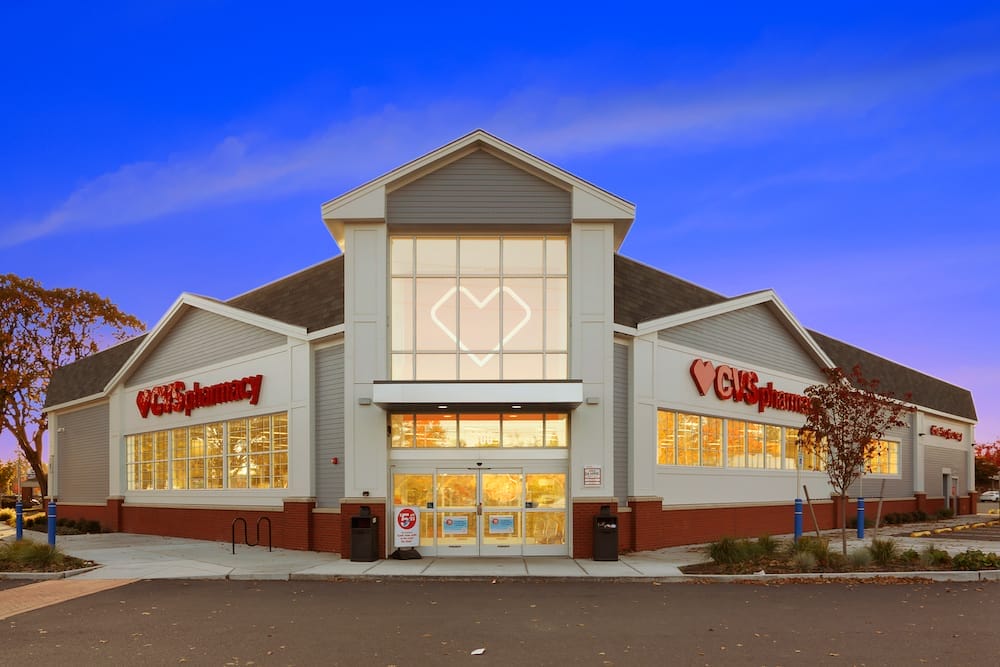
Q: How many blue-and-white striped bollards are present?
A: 4